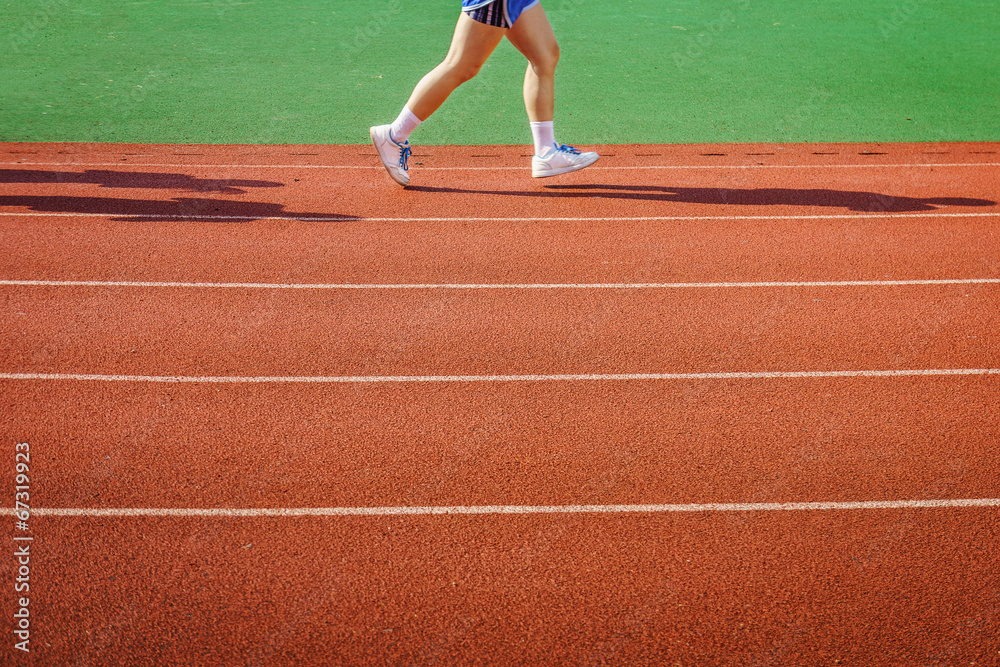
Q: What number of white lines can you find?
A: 5